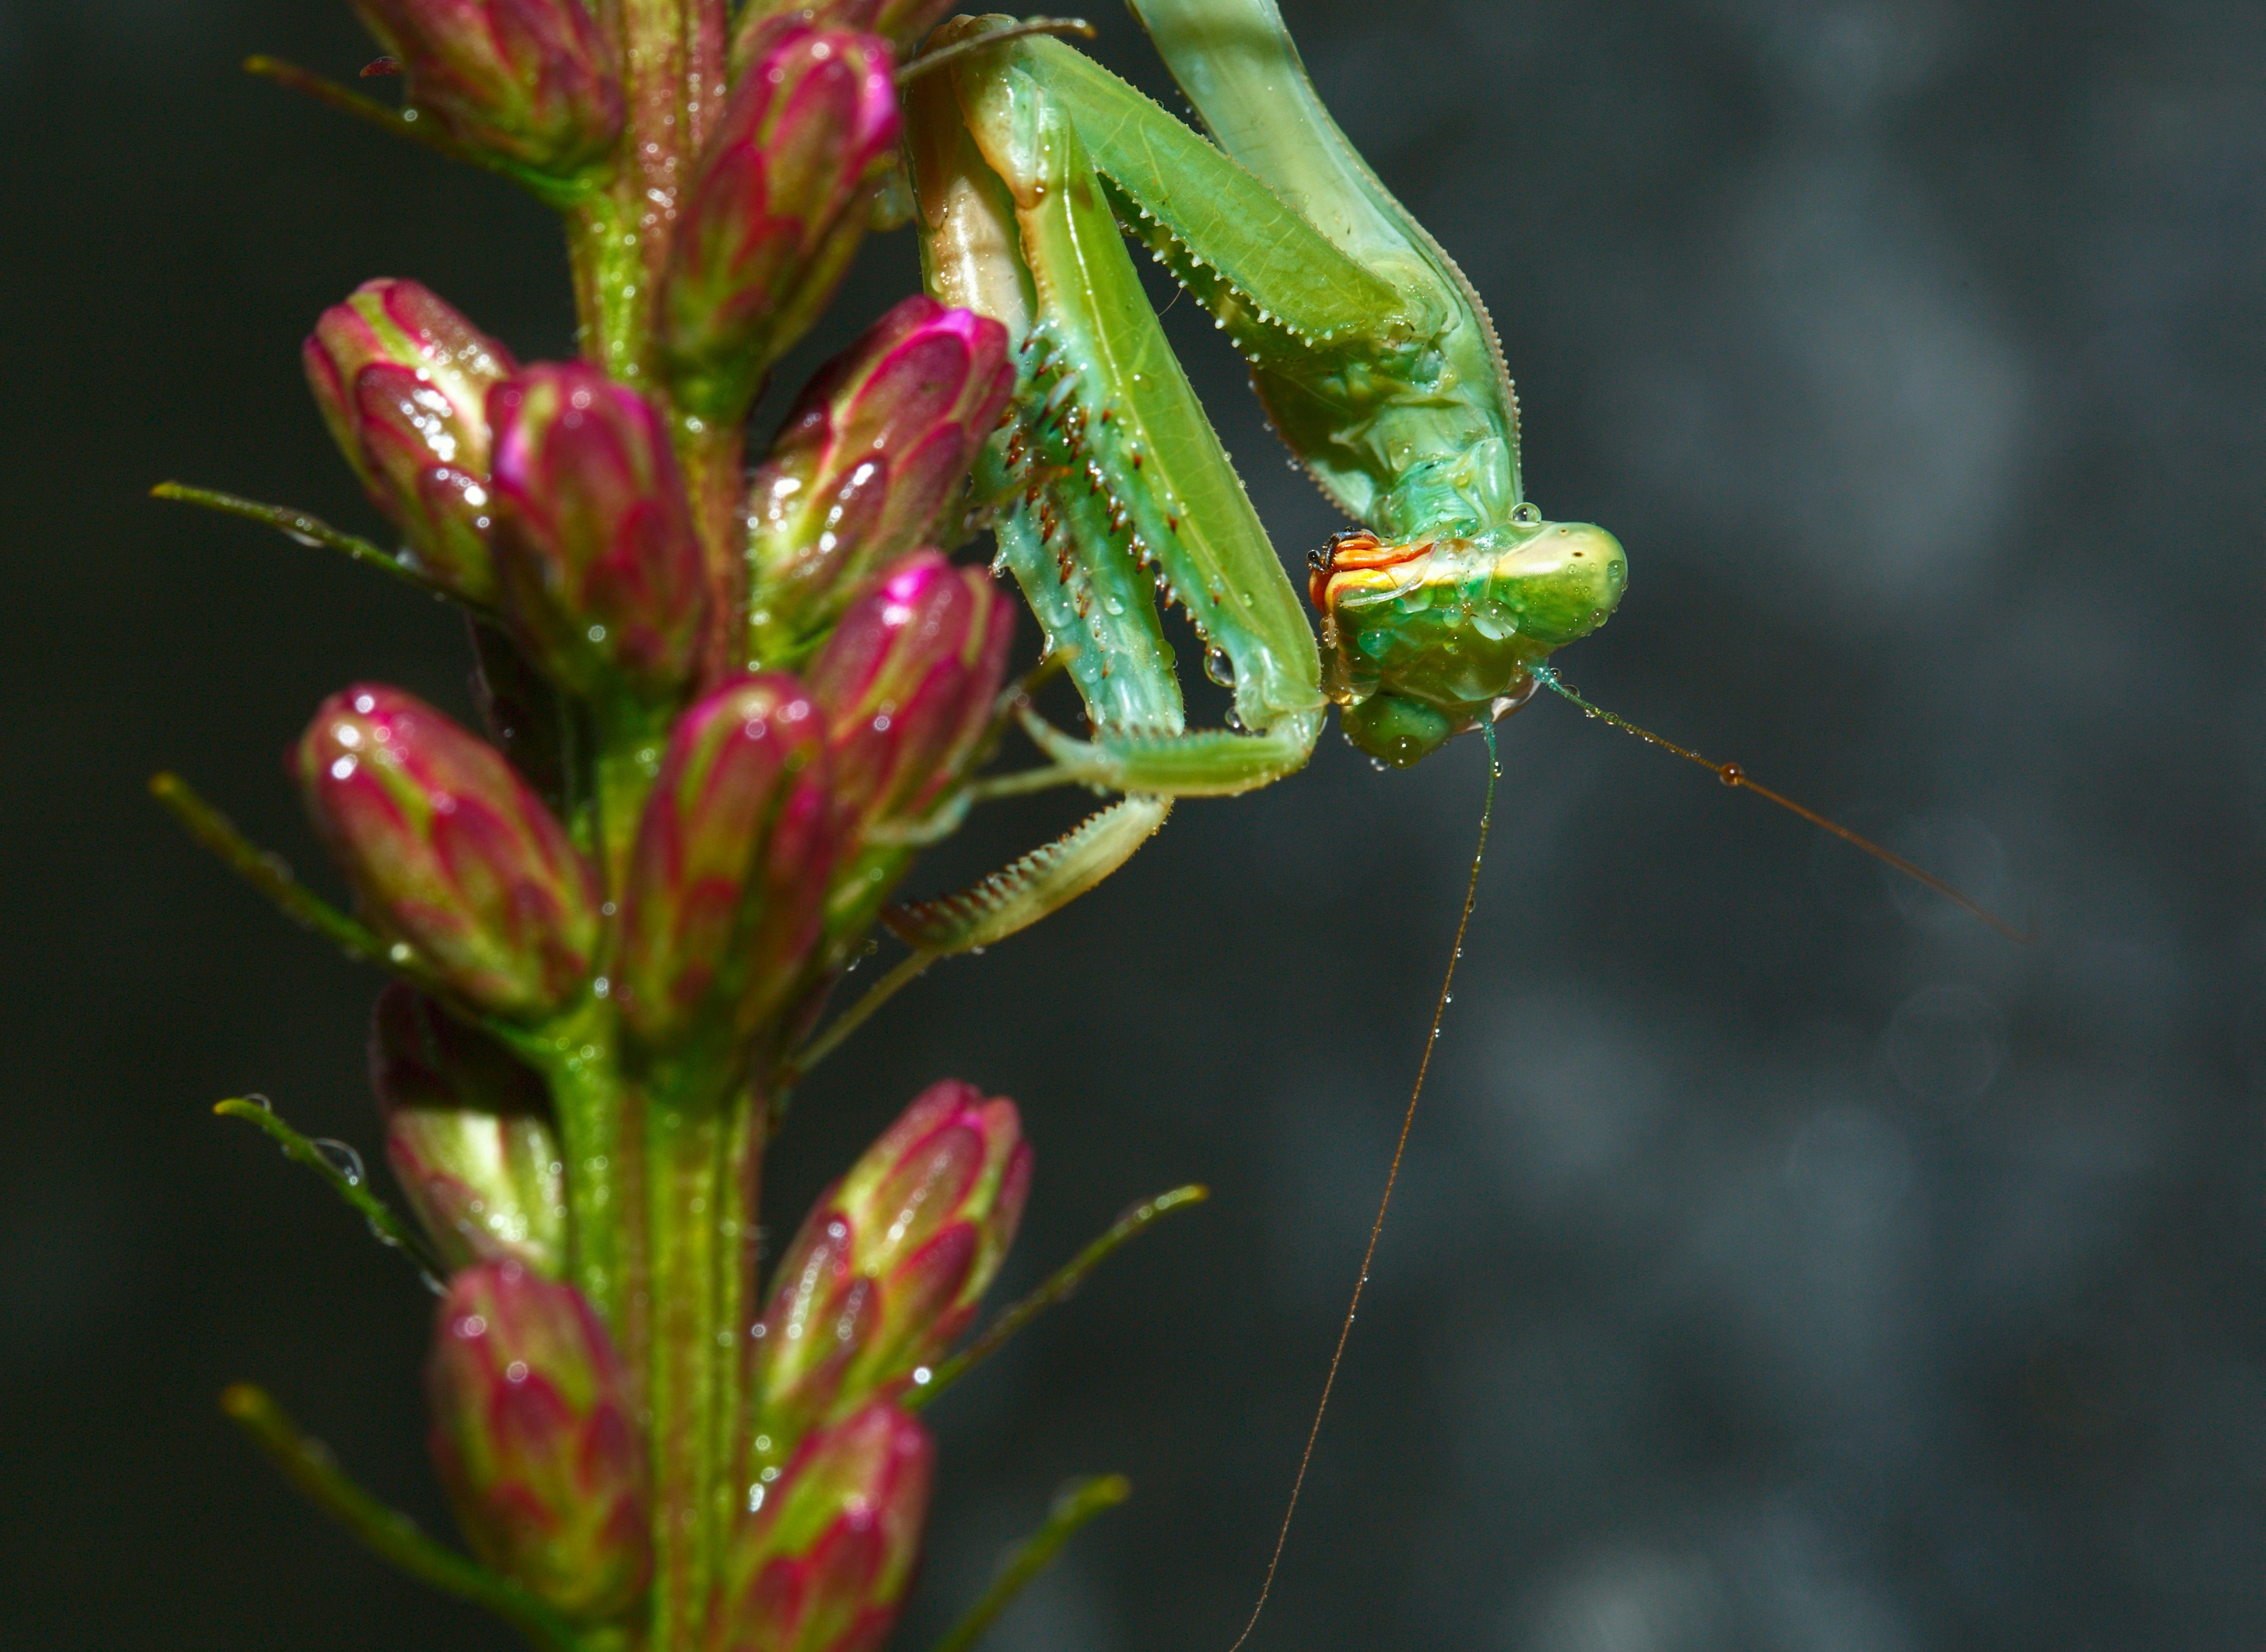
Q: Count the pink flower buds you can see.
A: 13